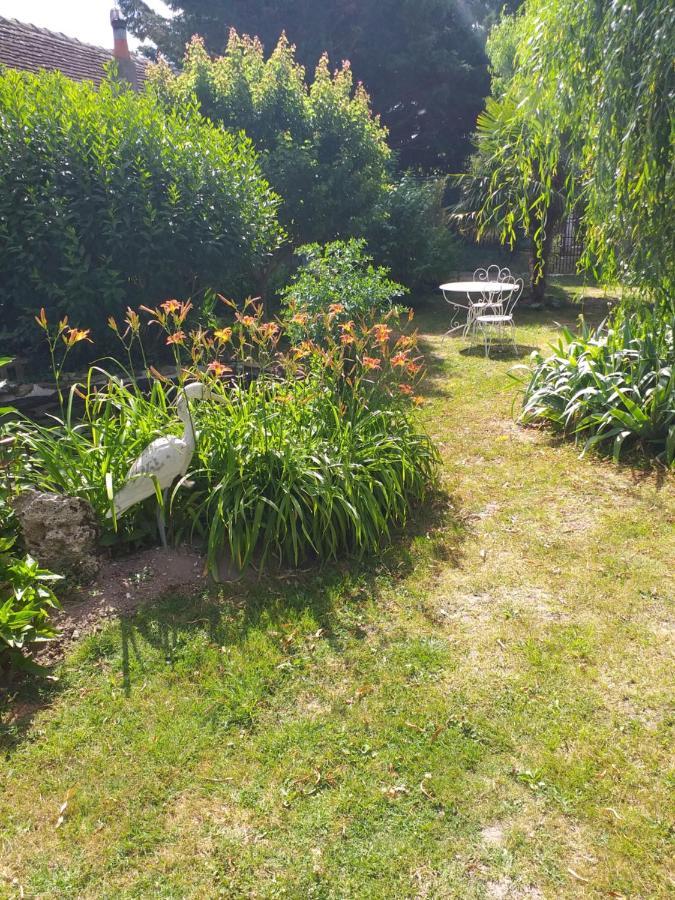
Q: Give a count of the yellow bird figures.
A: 0